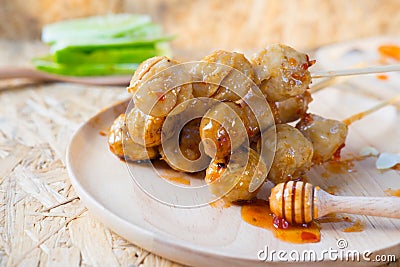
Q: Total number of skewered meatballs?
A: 12